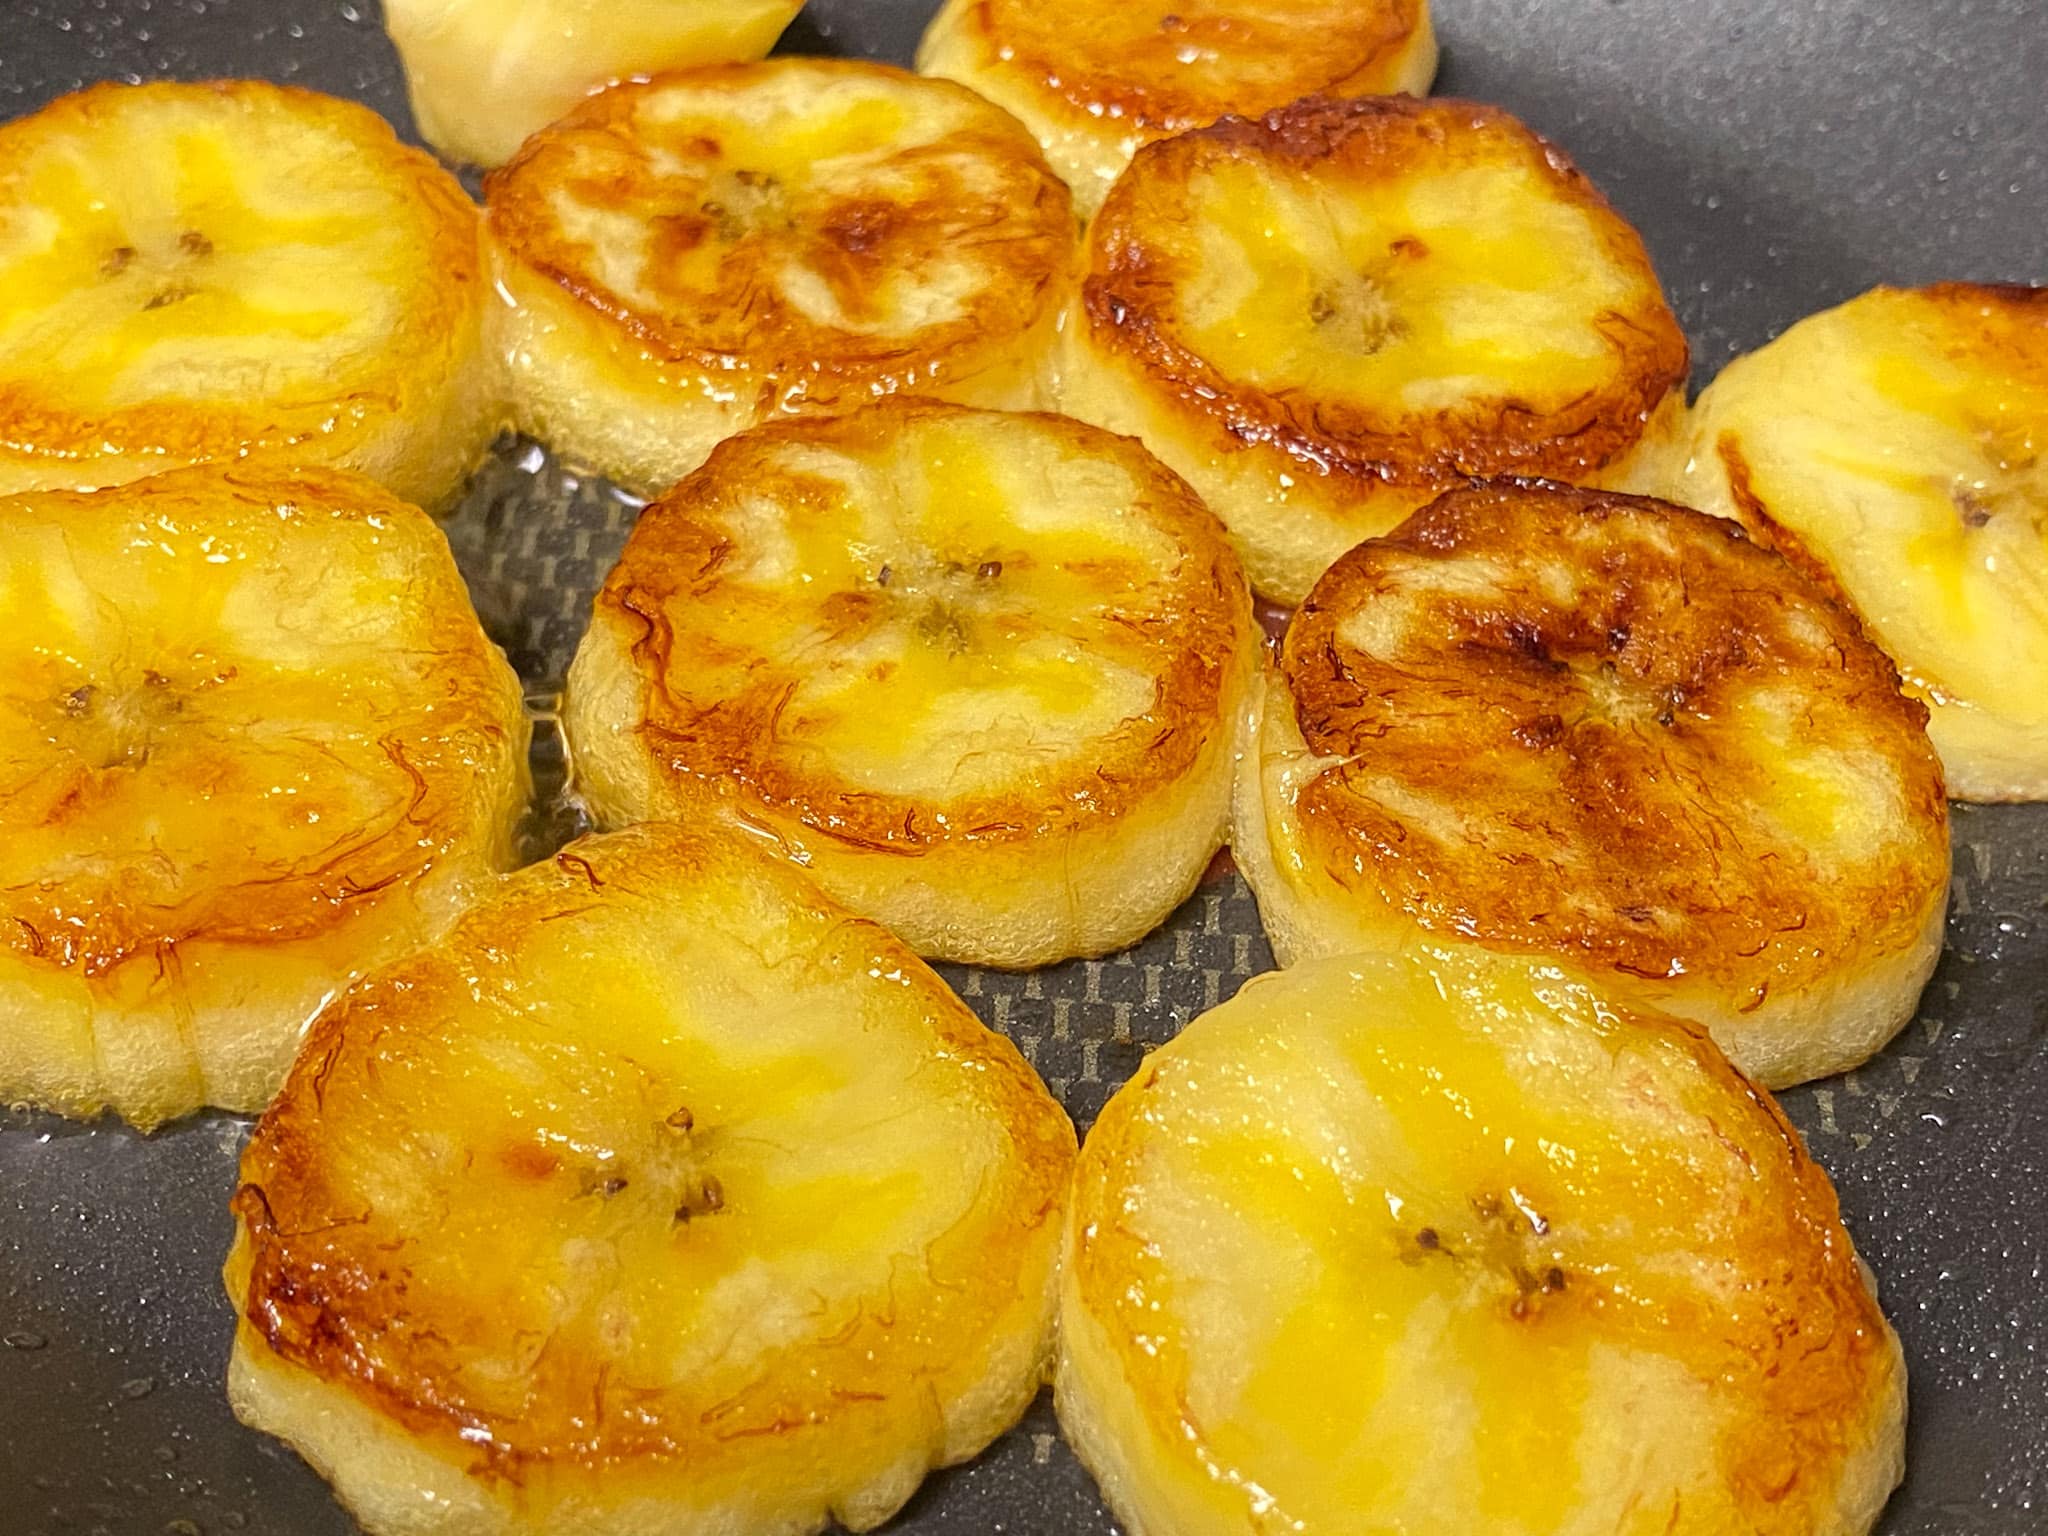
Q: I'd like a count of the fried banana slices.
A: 11